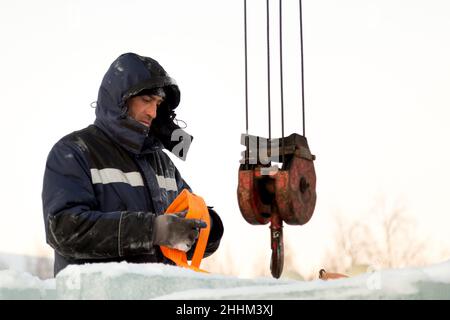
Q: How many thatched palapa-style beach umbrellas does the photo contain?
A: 0